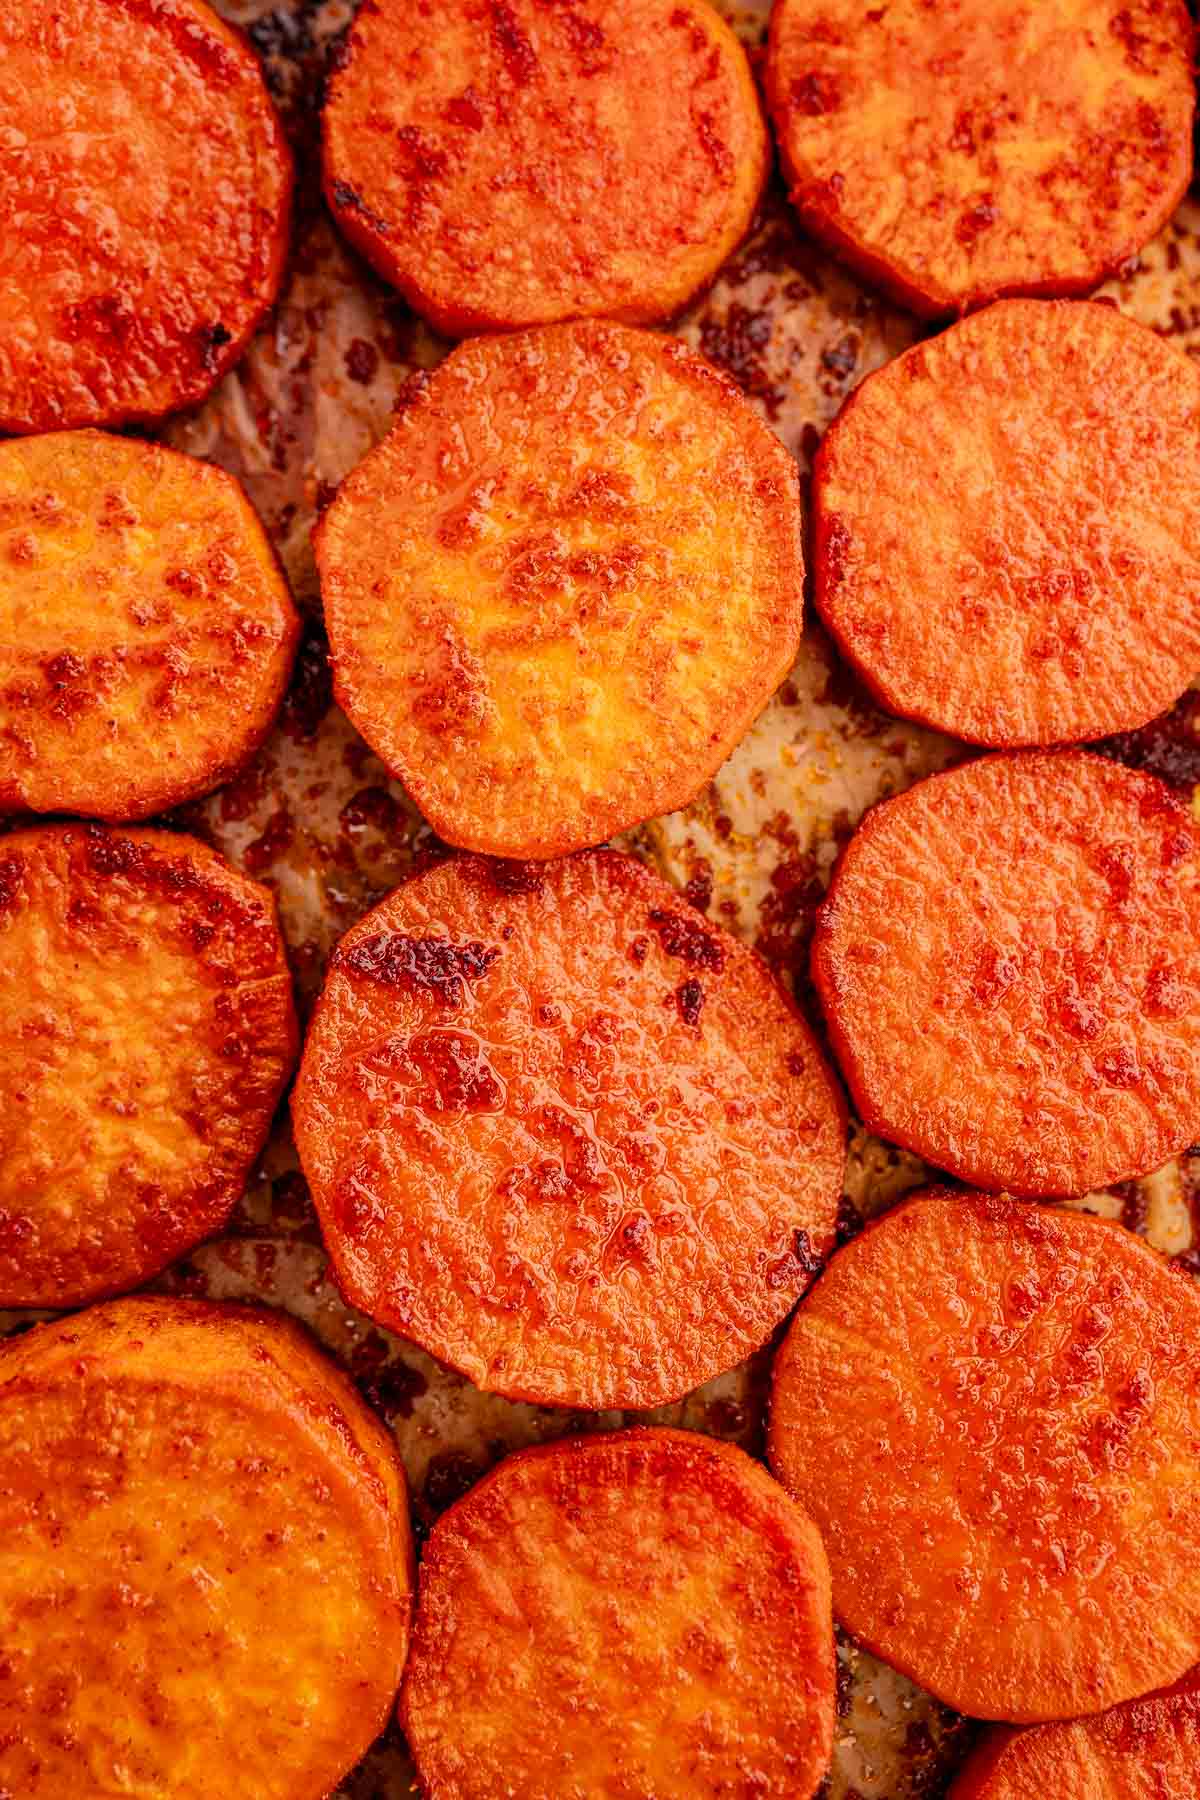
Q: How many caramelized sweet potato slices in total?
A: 13